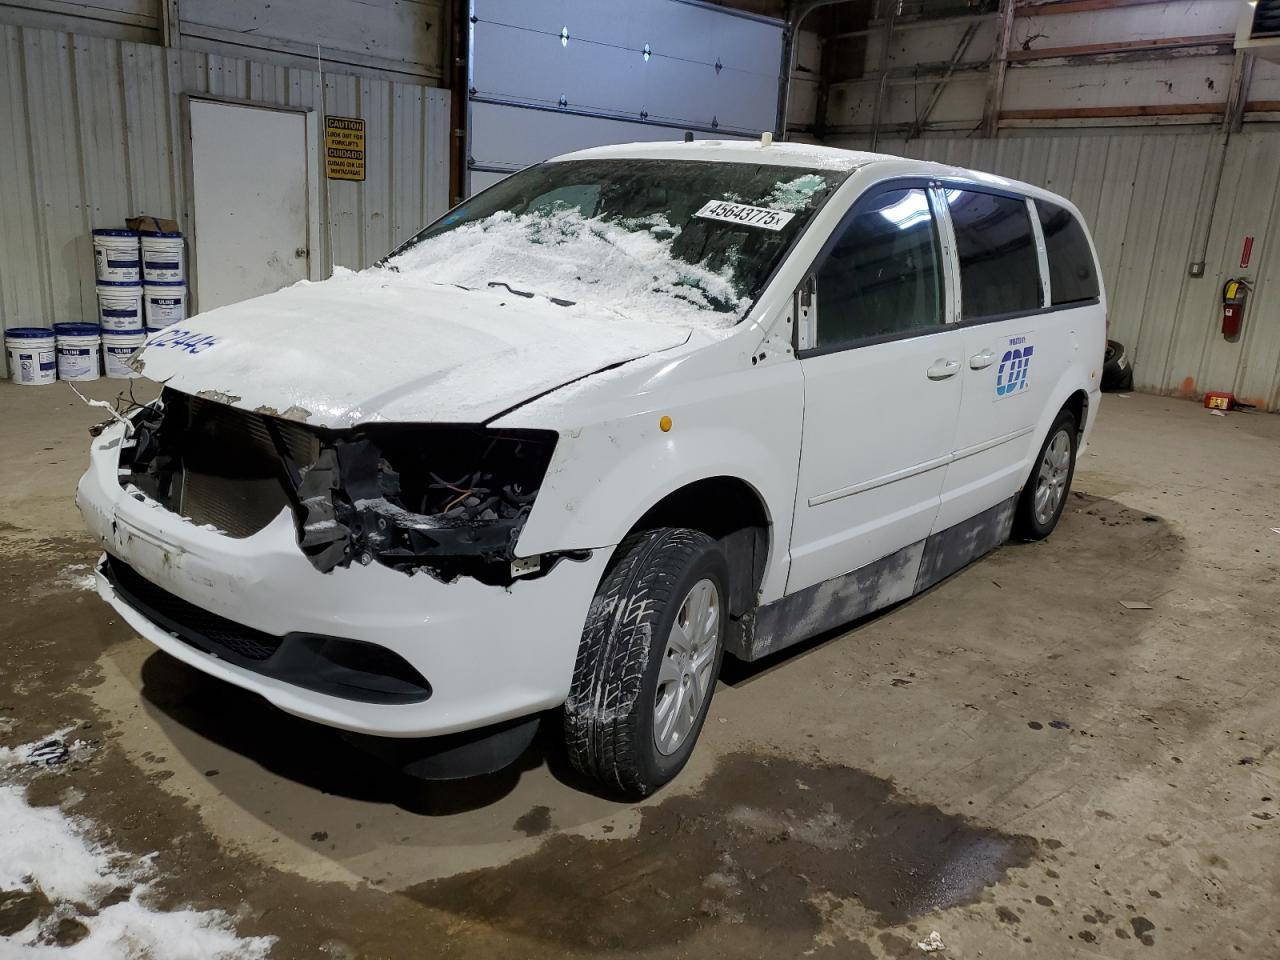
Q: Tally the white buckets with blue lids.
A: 8